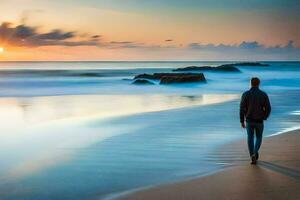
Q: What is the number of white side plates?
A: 0